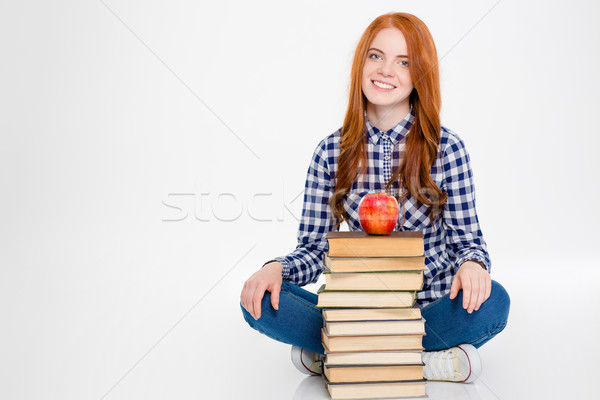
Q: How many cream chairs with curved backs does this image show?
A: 0